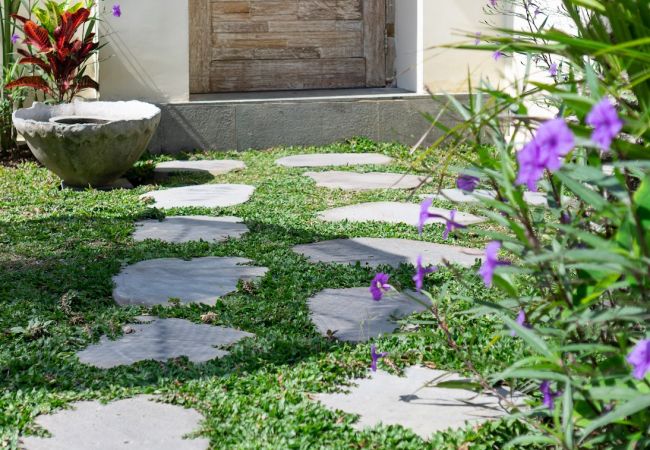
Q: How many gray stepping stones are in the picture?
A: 13